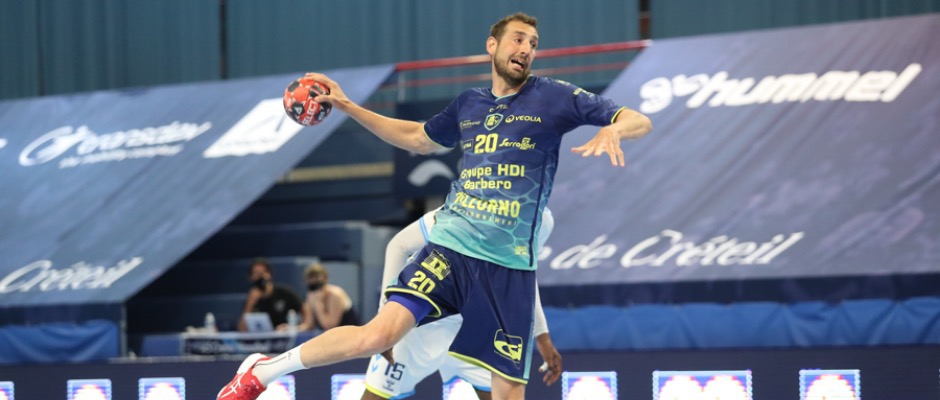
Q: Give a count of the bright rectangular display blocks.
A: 9